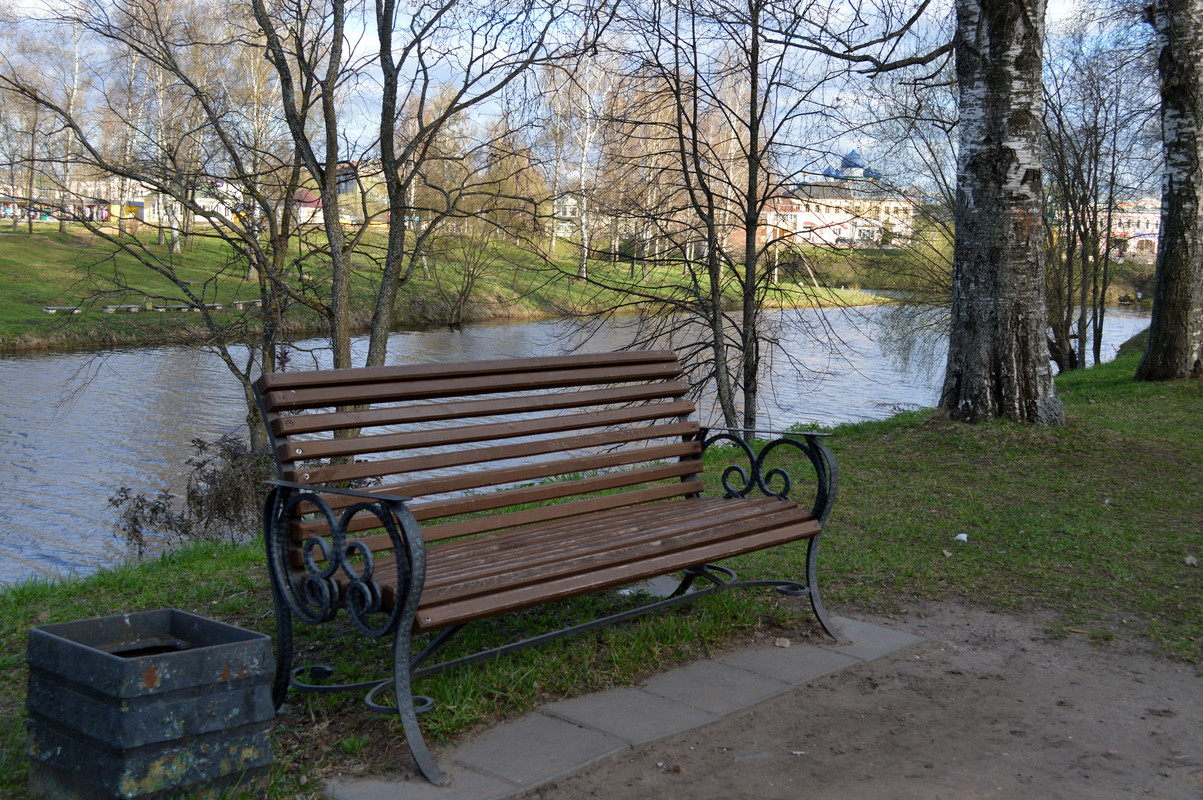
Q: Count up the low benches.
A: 5